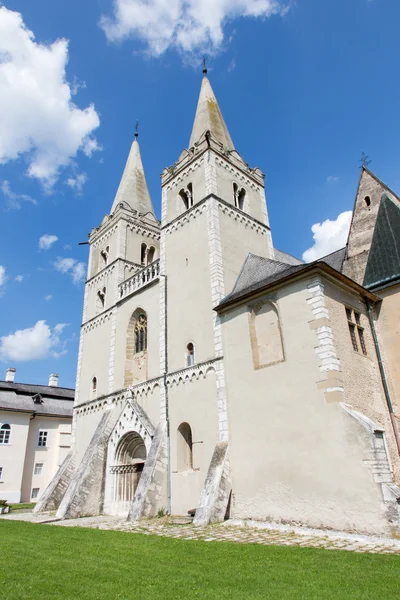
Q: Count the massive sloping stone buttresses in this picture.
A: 4